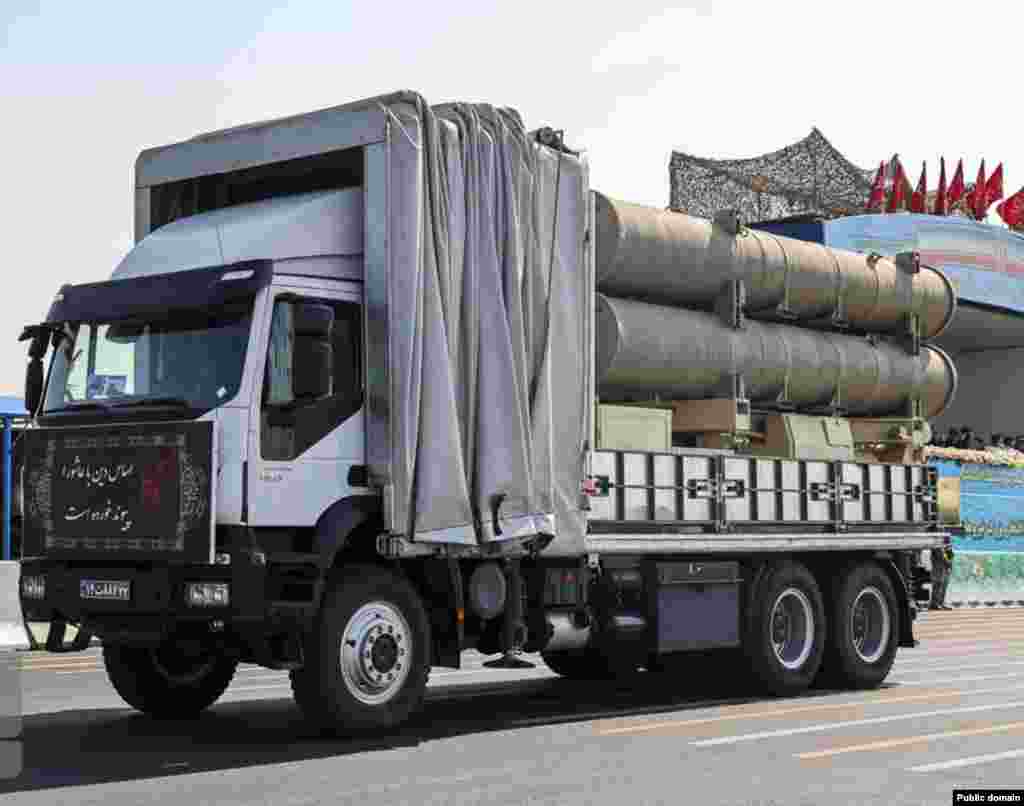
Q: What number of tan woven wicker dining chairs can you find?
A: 0